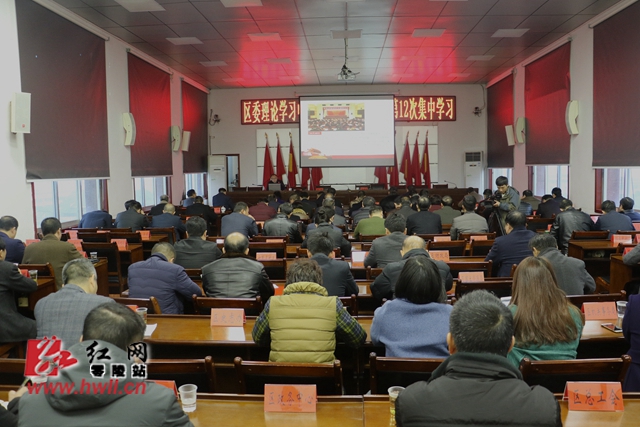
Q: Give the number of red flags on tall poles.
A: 10